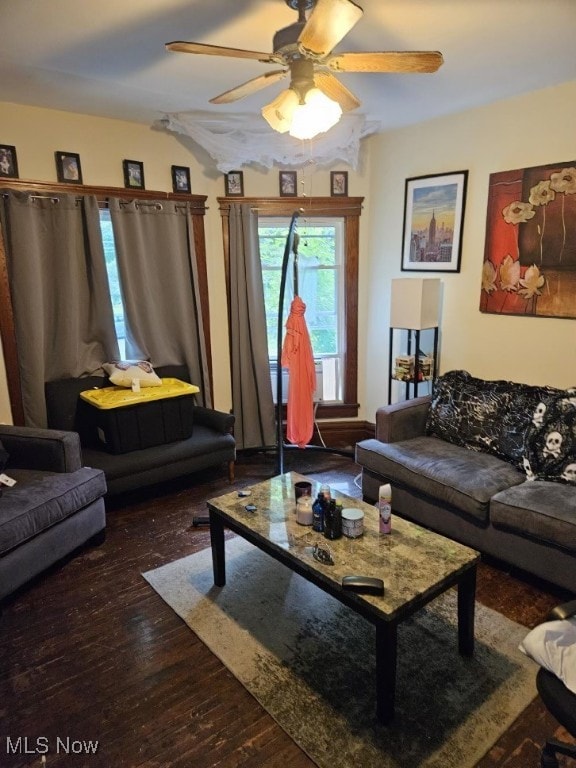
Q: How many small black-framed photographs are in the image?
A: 7